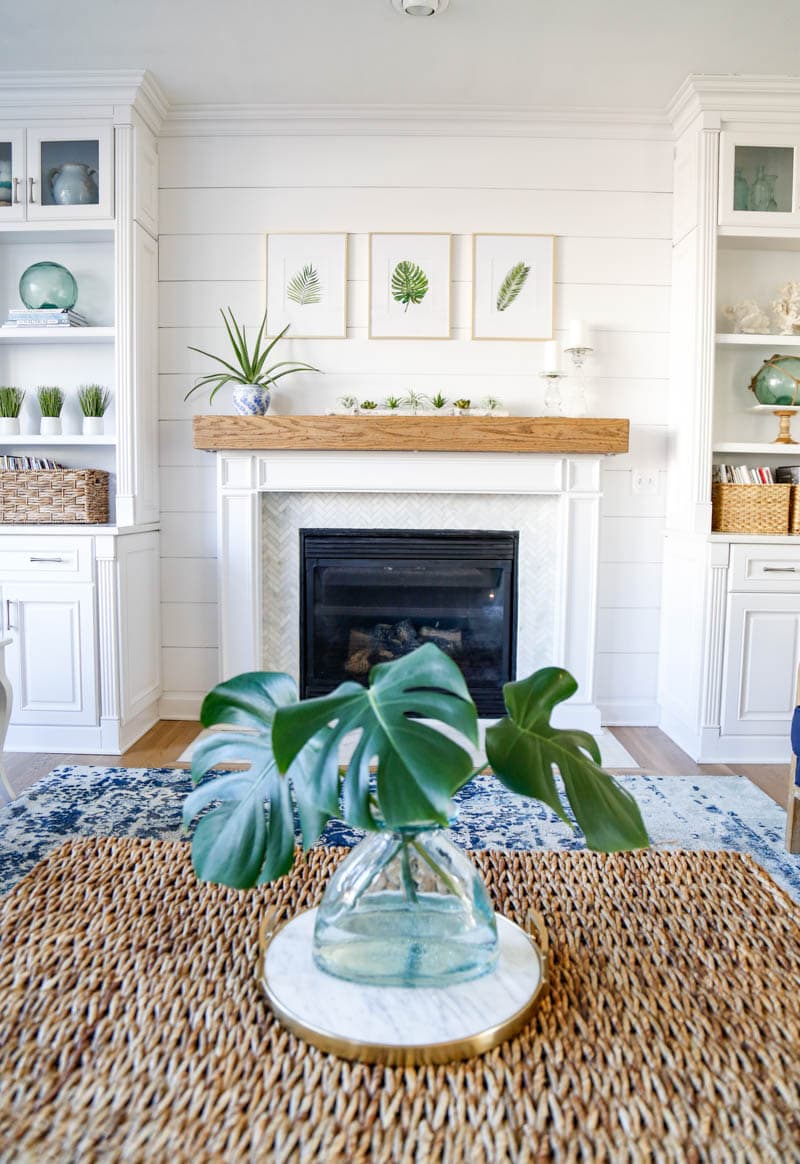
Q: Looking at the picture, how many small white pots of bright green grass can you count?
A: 3